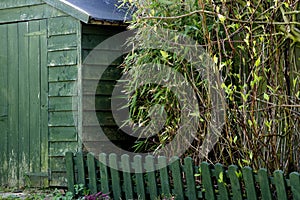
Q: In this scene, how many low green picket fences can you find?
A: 1